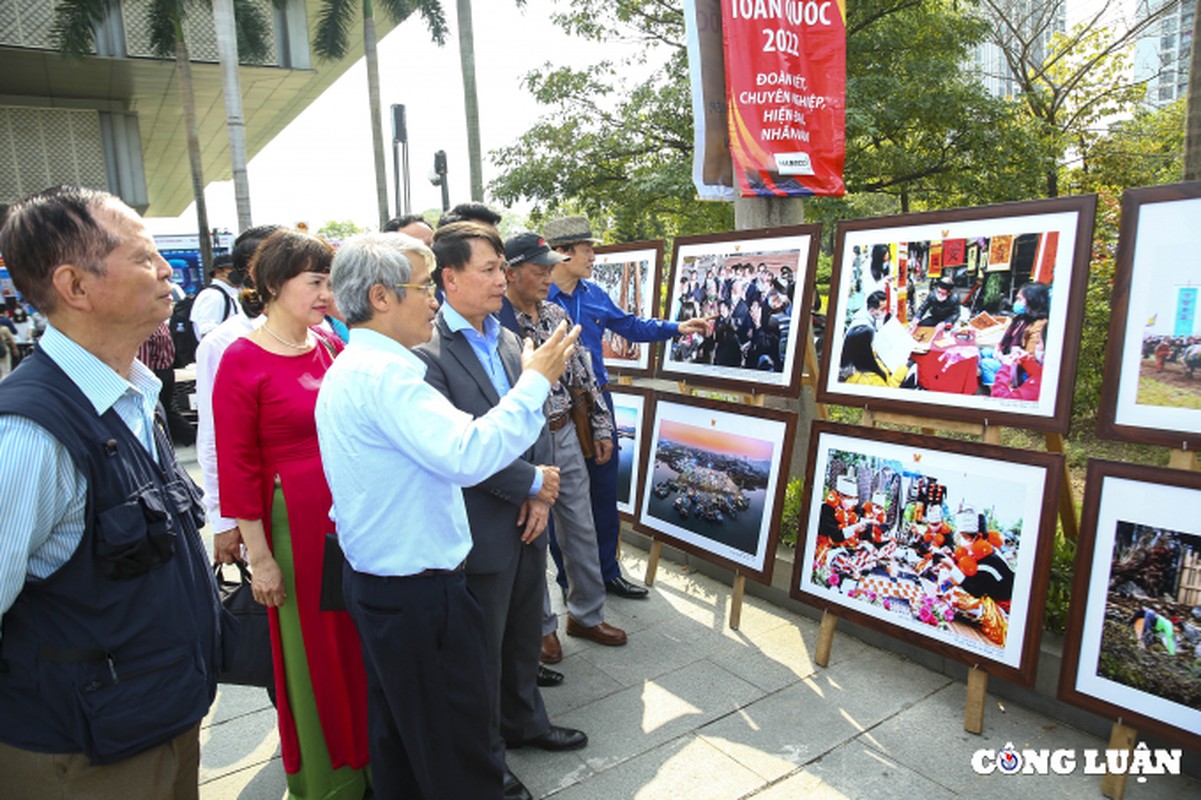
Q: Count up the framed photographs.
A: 8